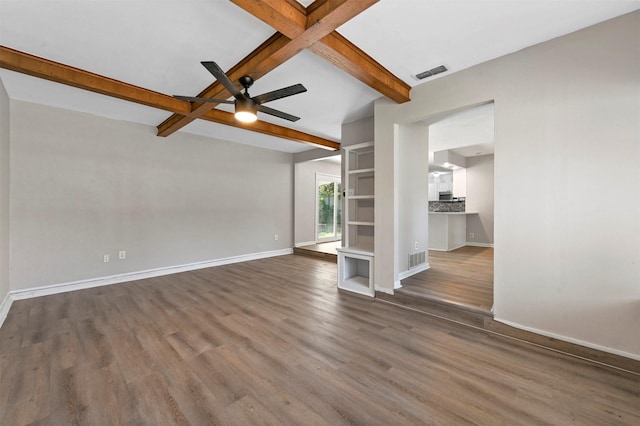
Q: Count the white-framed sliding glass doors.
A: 1